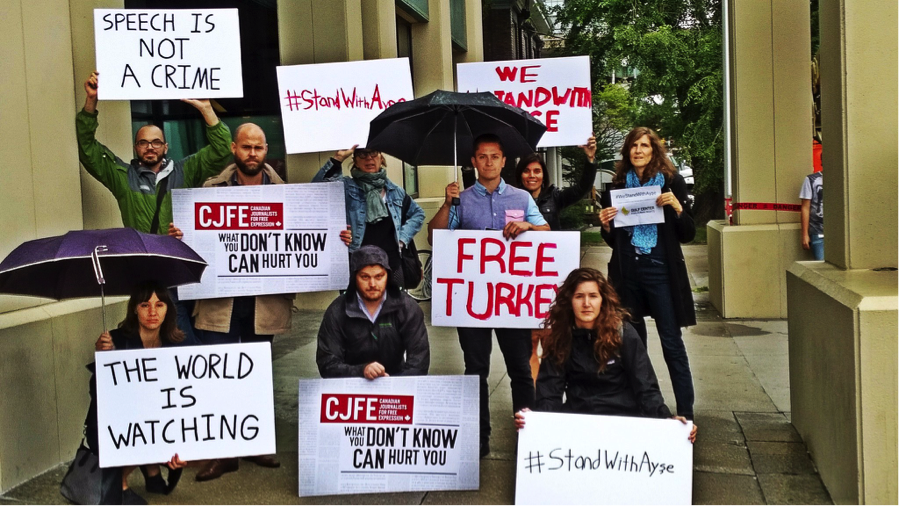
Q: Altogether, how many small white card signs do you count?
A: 1